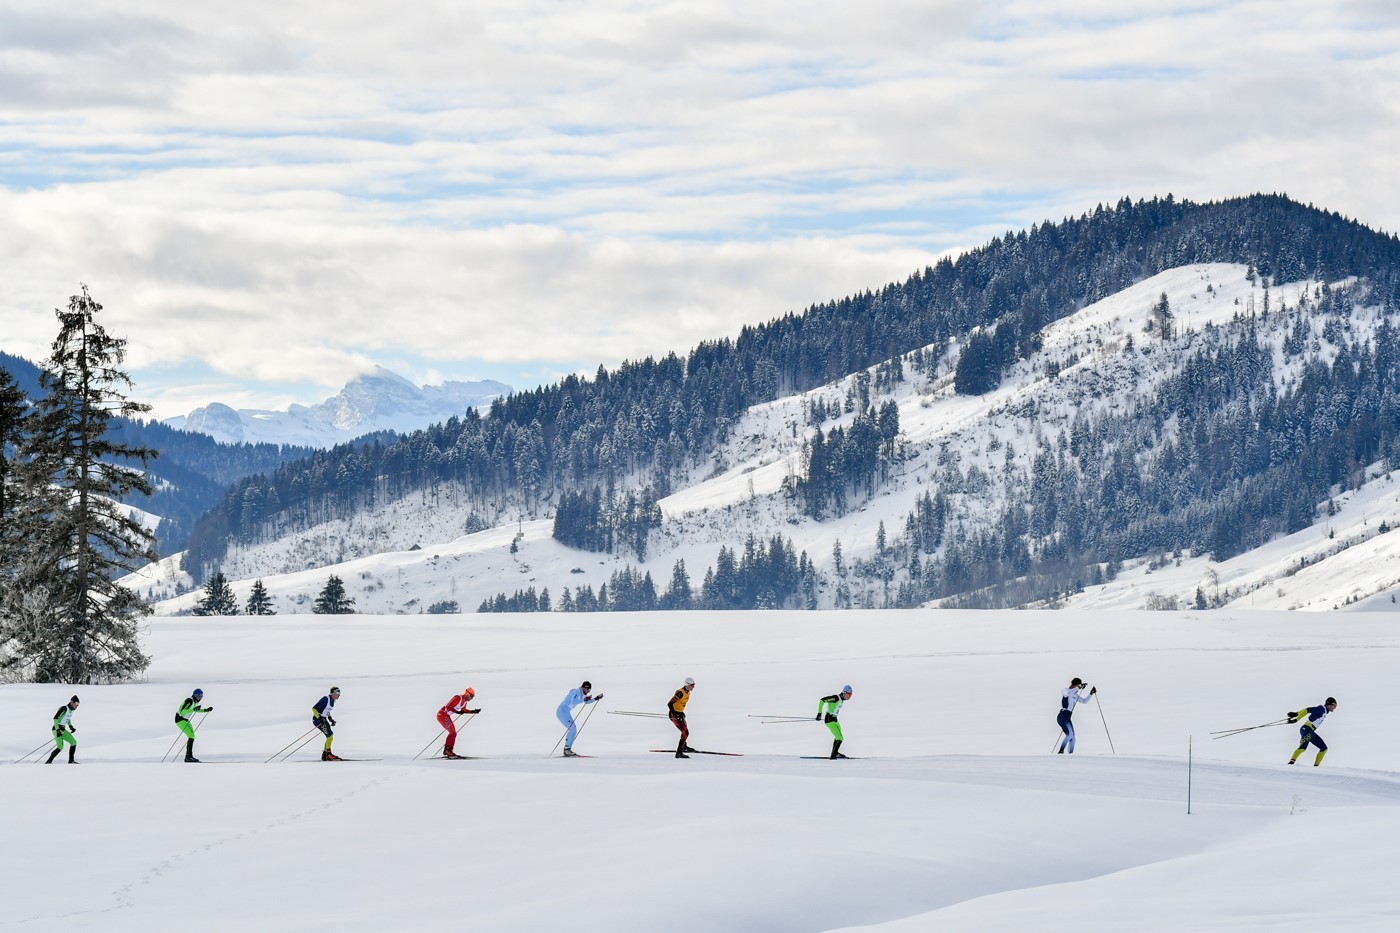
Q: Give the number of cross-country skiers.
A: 9